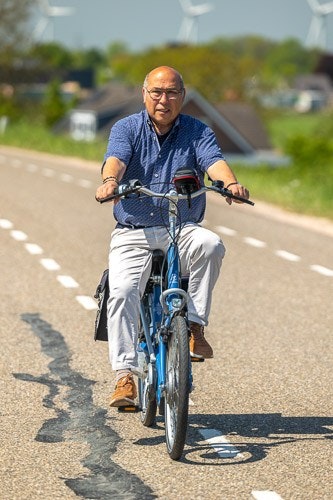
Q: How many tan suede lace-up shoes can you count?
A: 2